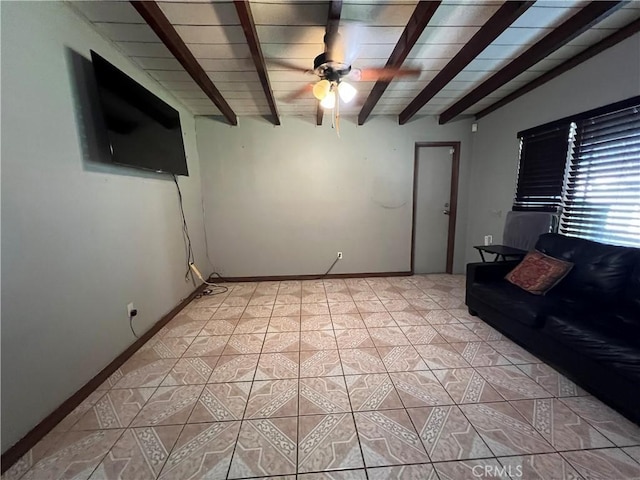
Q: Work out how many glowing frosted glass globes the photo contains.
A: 3